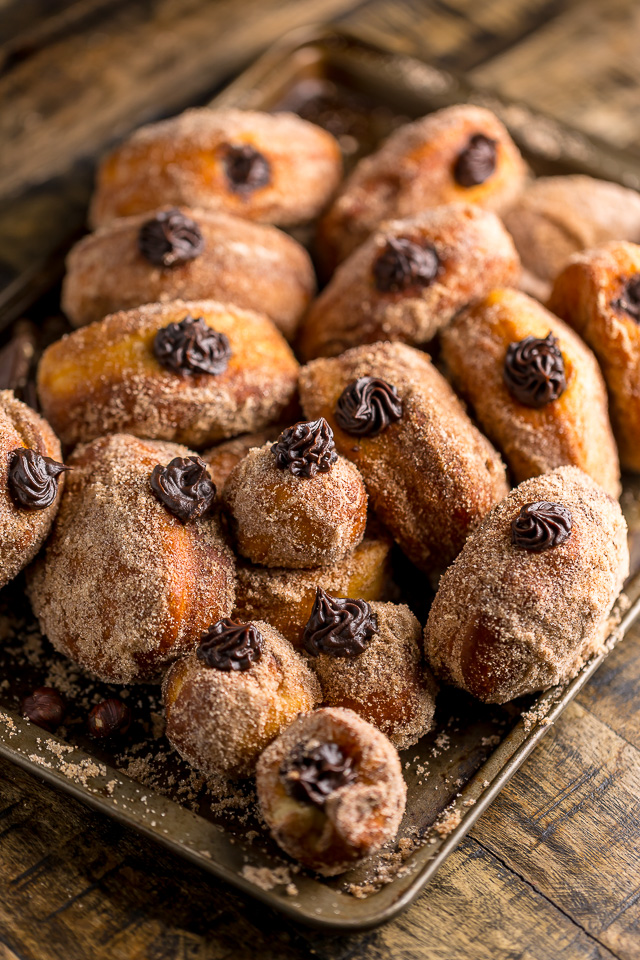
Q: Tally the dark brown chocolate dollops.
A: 15